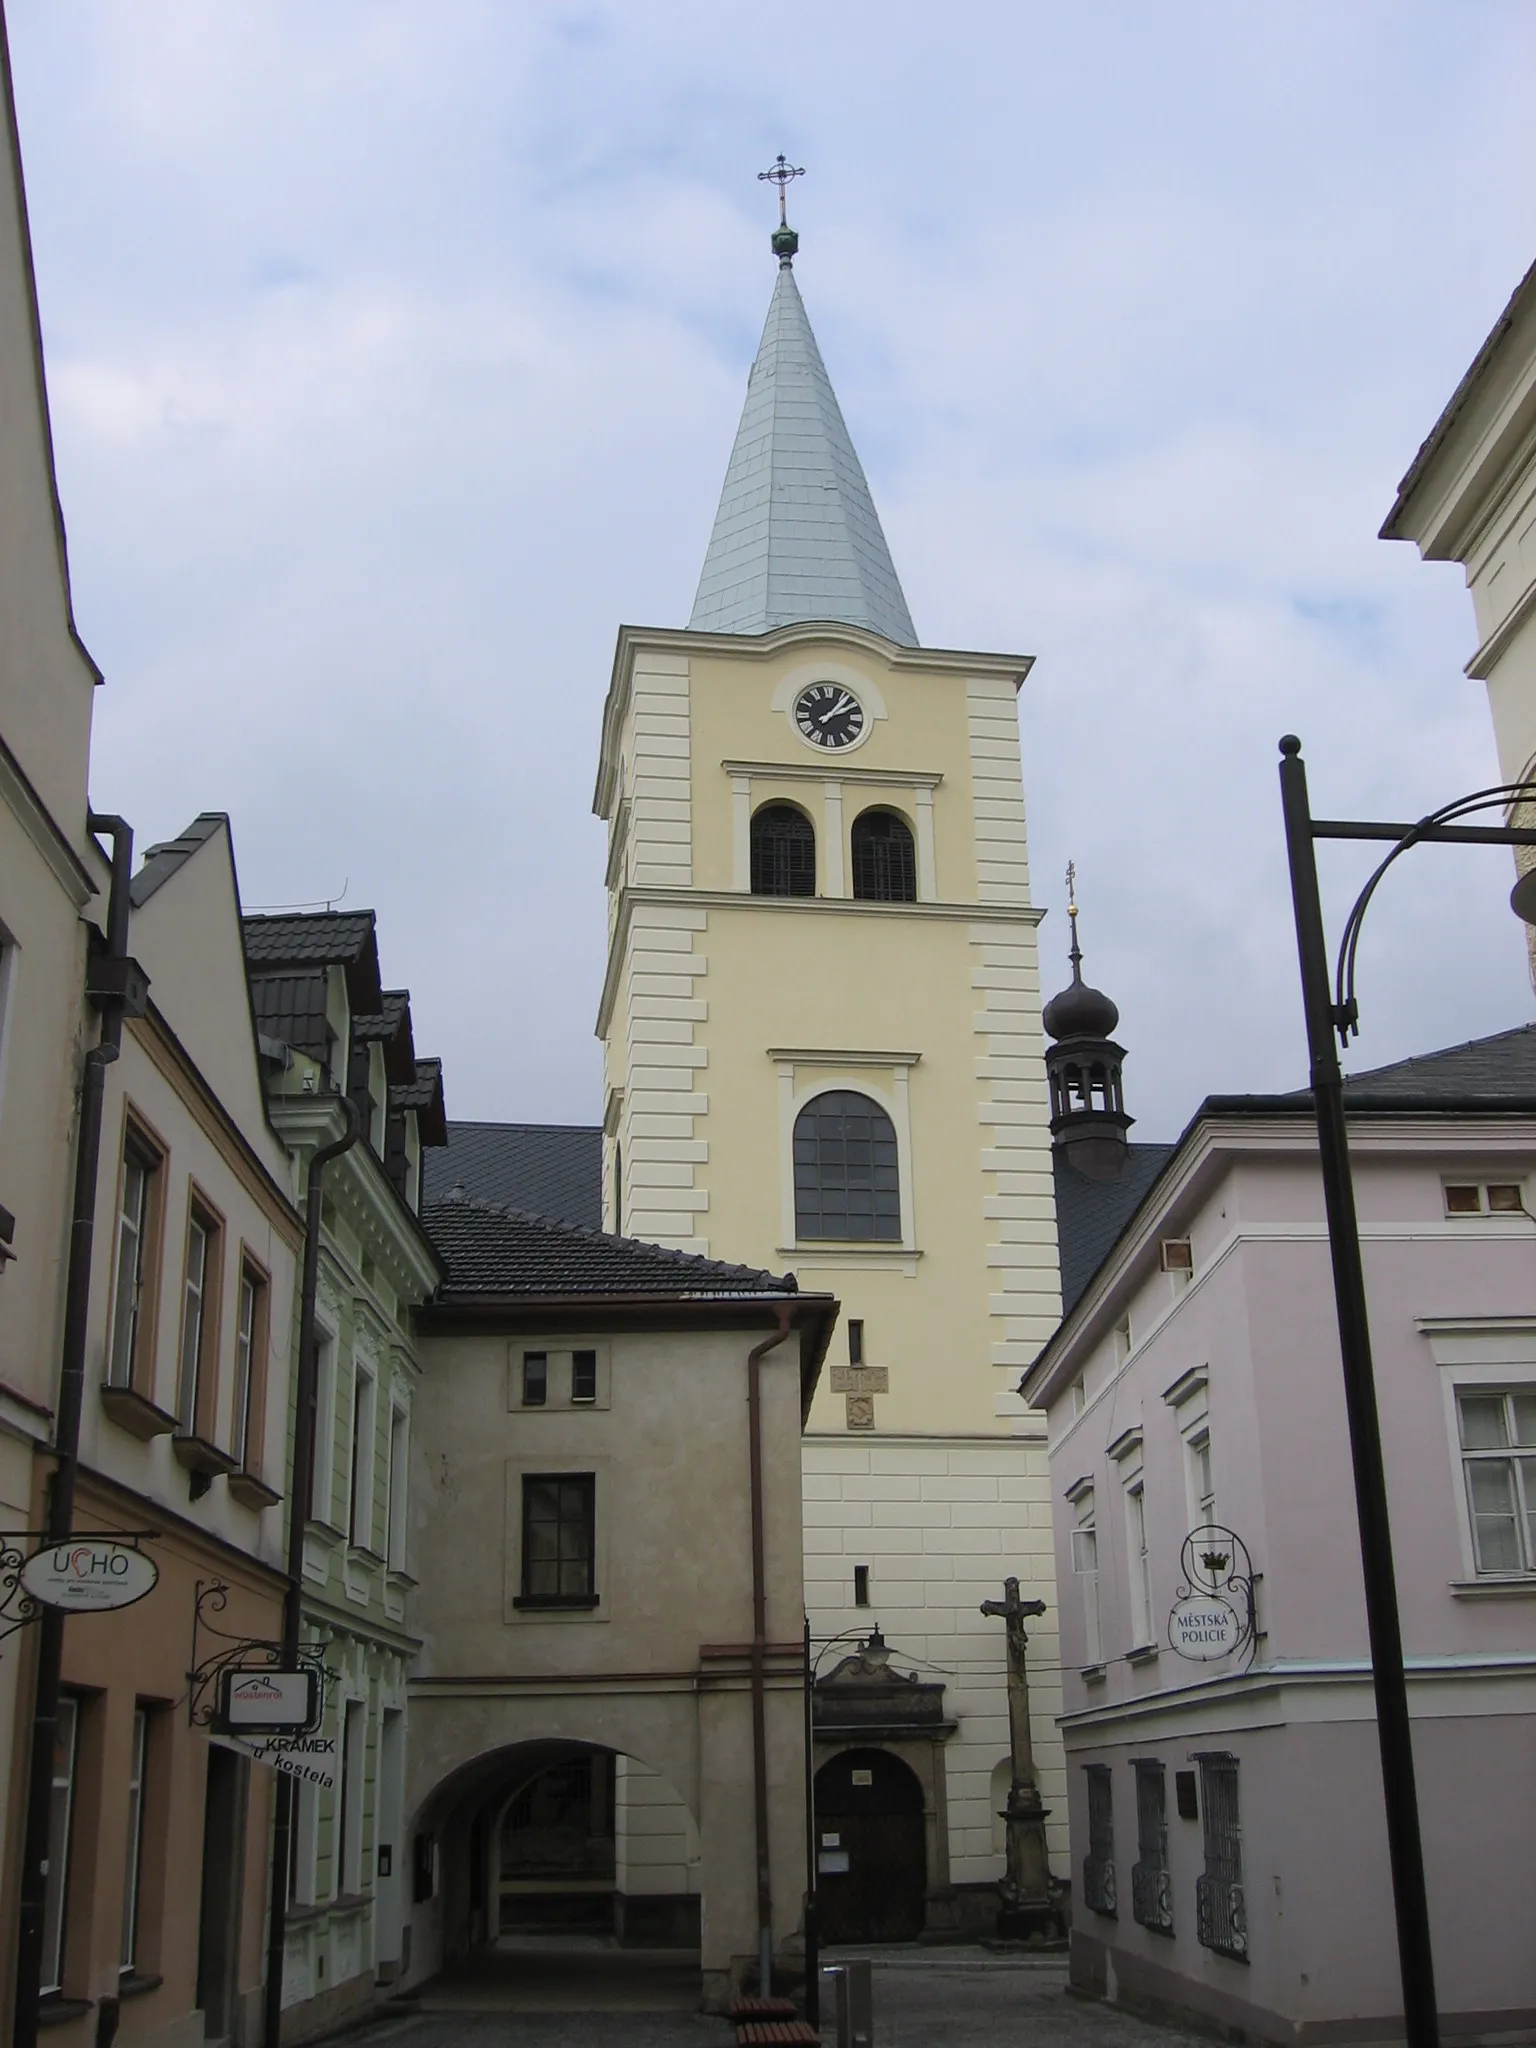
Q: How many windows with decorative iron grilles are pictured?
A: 3